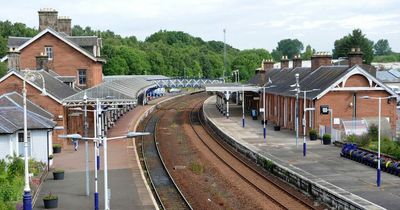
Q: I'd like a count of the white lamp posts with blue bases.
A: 7